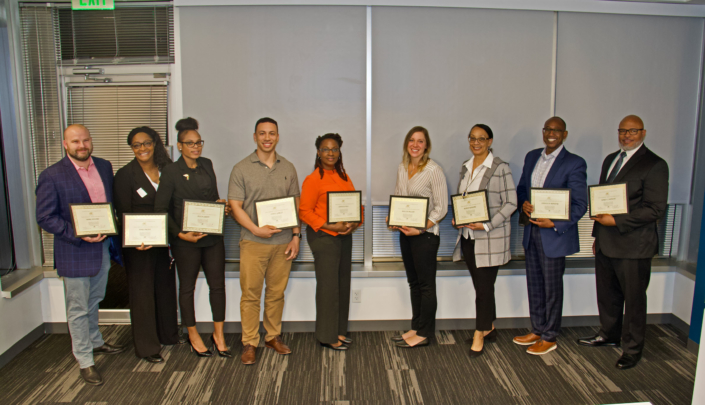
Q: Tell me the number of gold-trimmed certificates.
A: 9